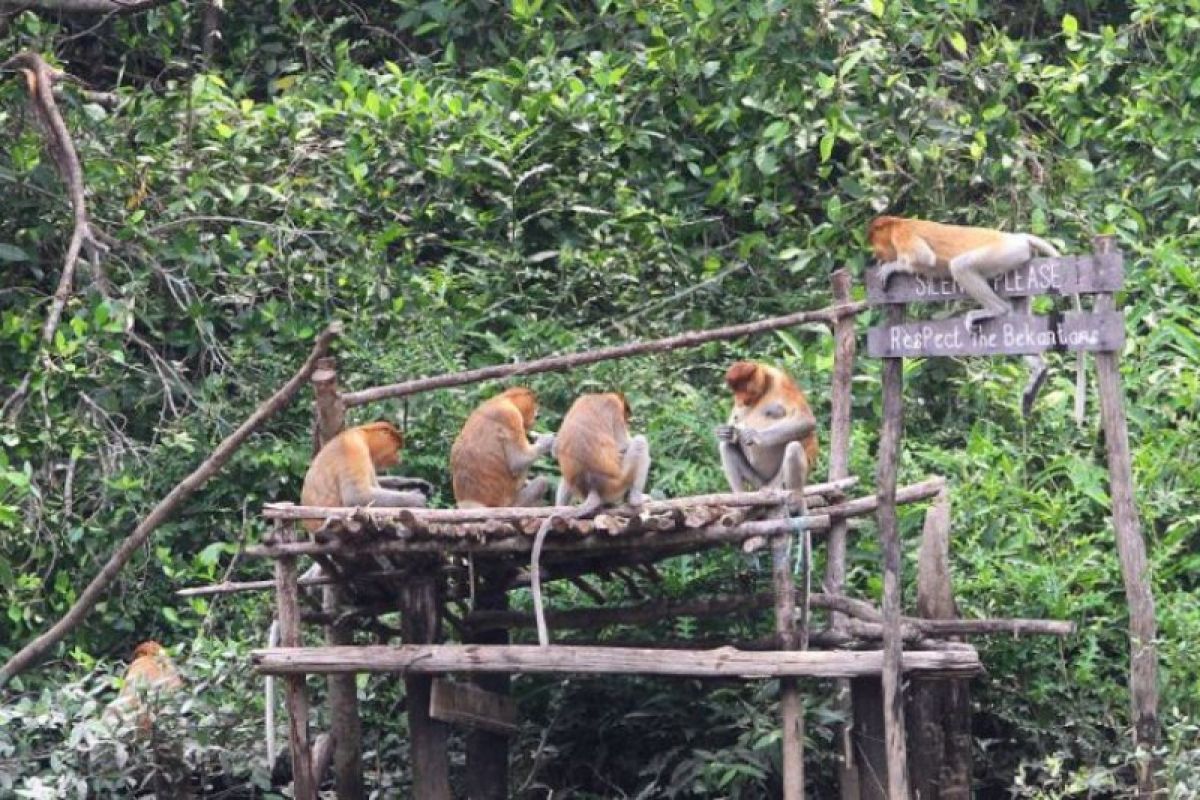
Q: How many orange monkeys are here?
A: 6